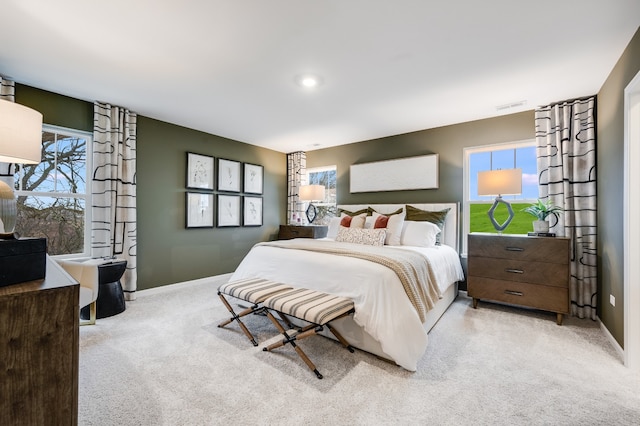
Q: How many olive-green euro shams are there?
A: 3